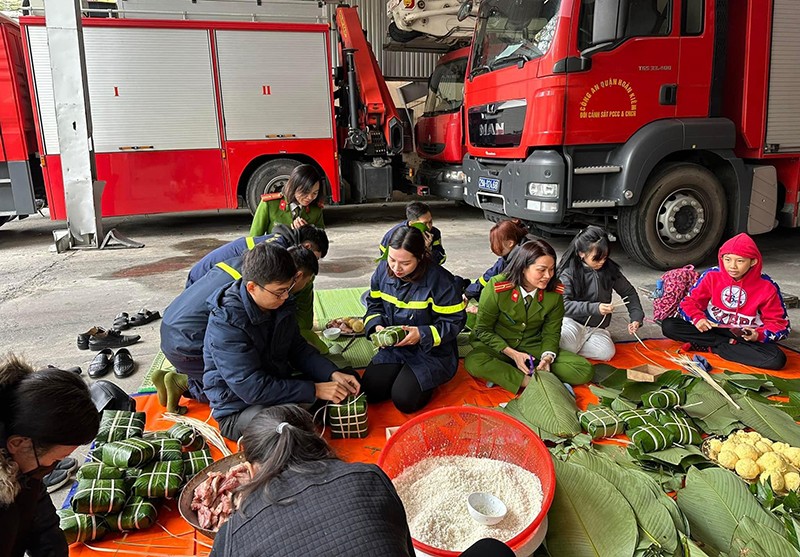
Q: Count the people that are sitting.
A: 12